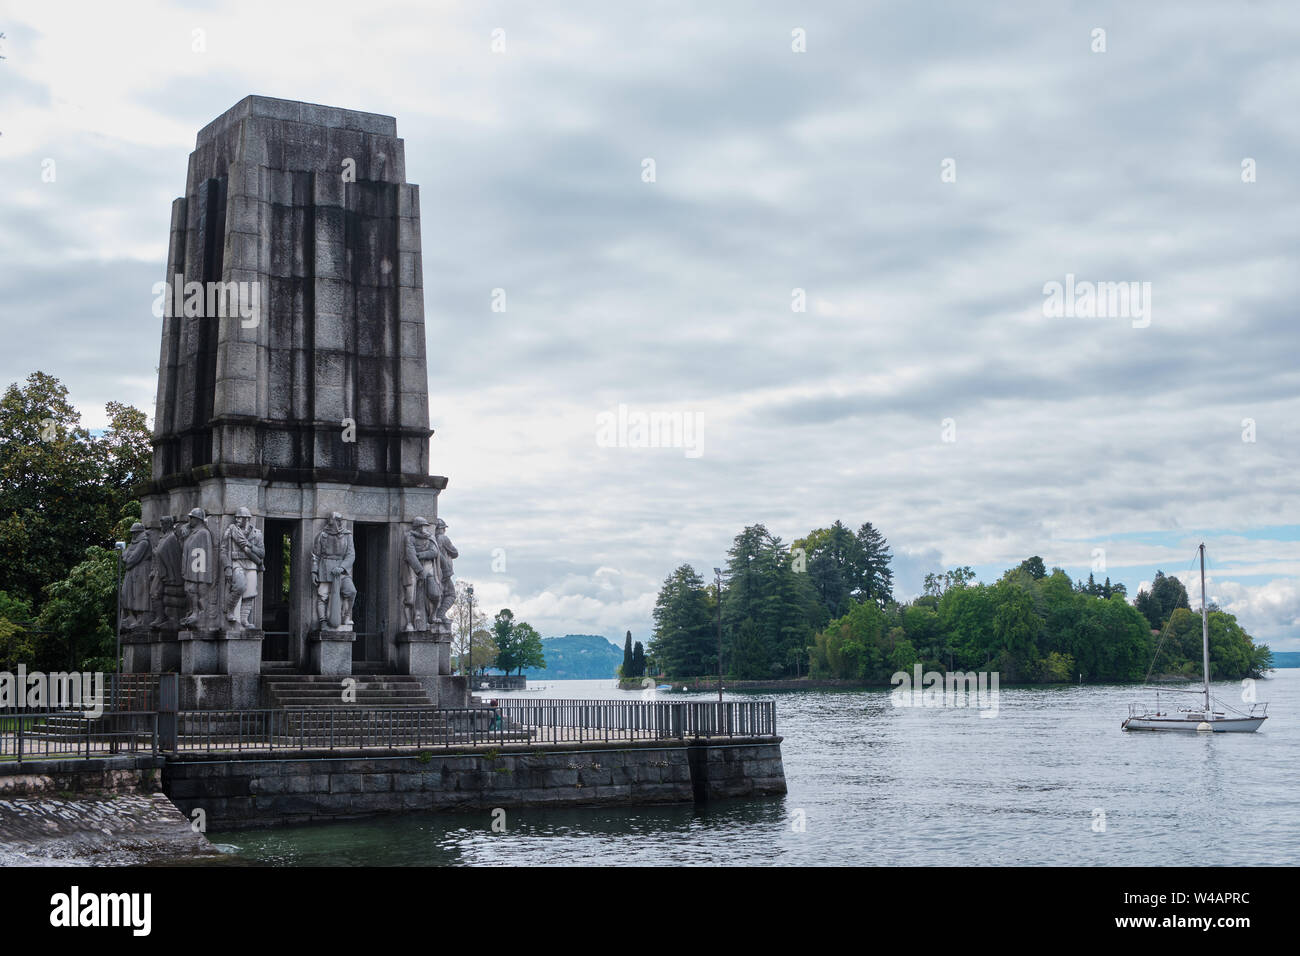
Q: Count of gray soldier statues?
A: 7